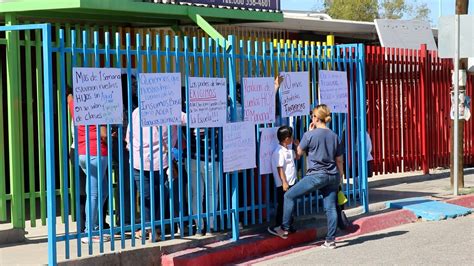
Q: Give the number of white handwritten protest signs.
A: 8